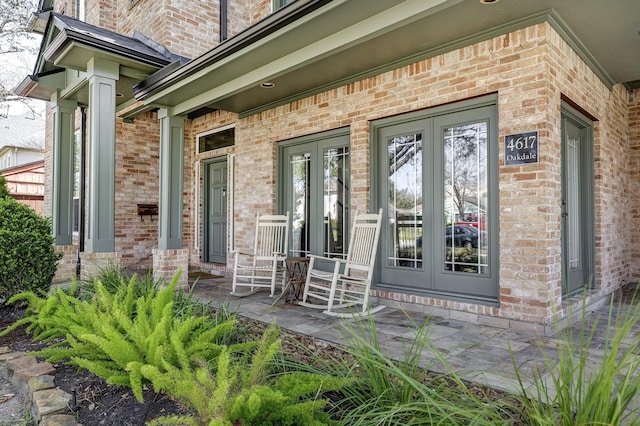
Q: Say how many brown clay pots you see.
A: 0